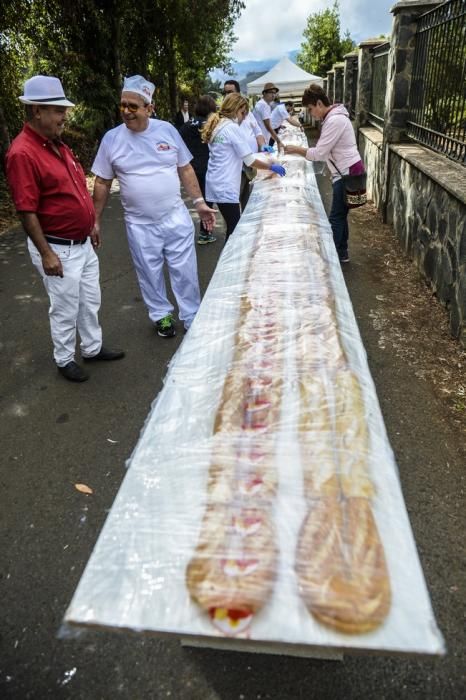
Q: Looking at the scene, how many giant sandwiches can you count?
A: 2